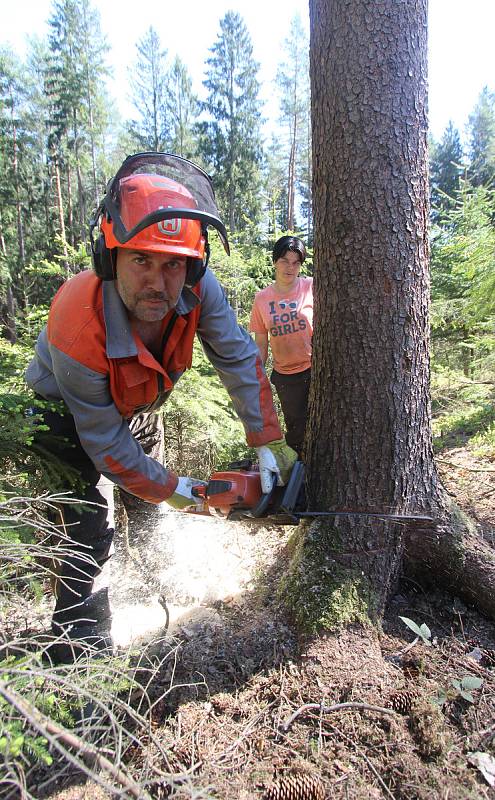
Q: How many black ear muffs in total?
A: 2